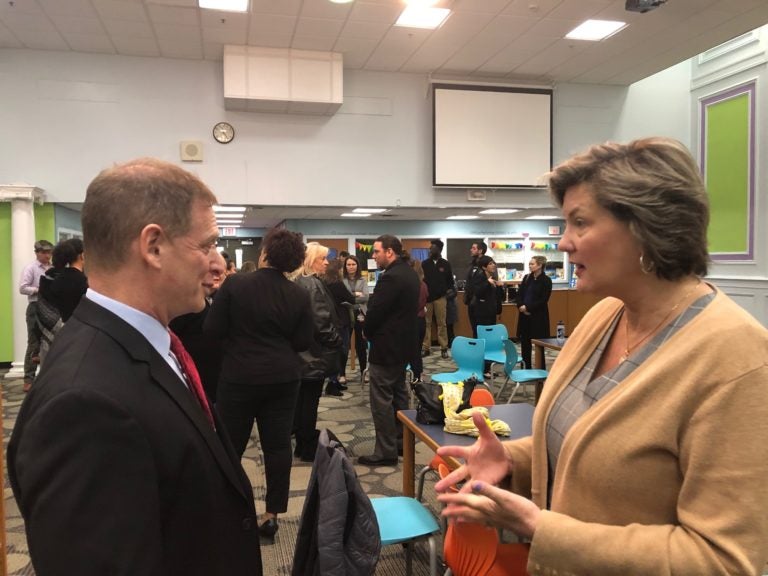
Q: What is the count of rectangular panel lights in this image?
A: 12